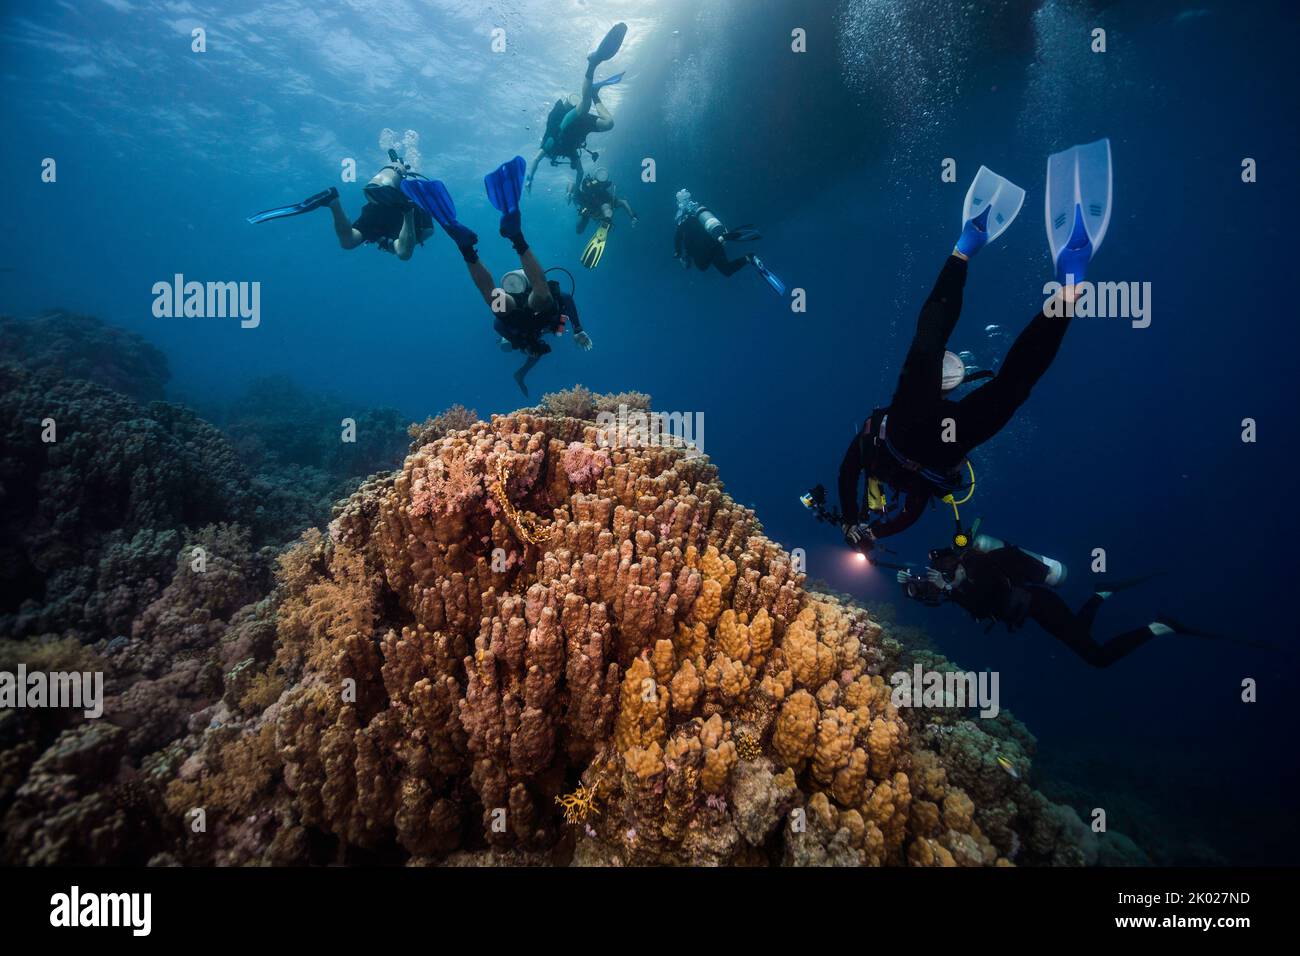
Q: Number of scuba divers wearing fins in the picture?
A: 7